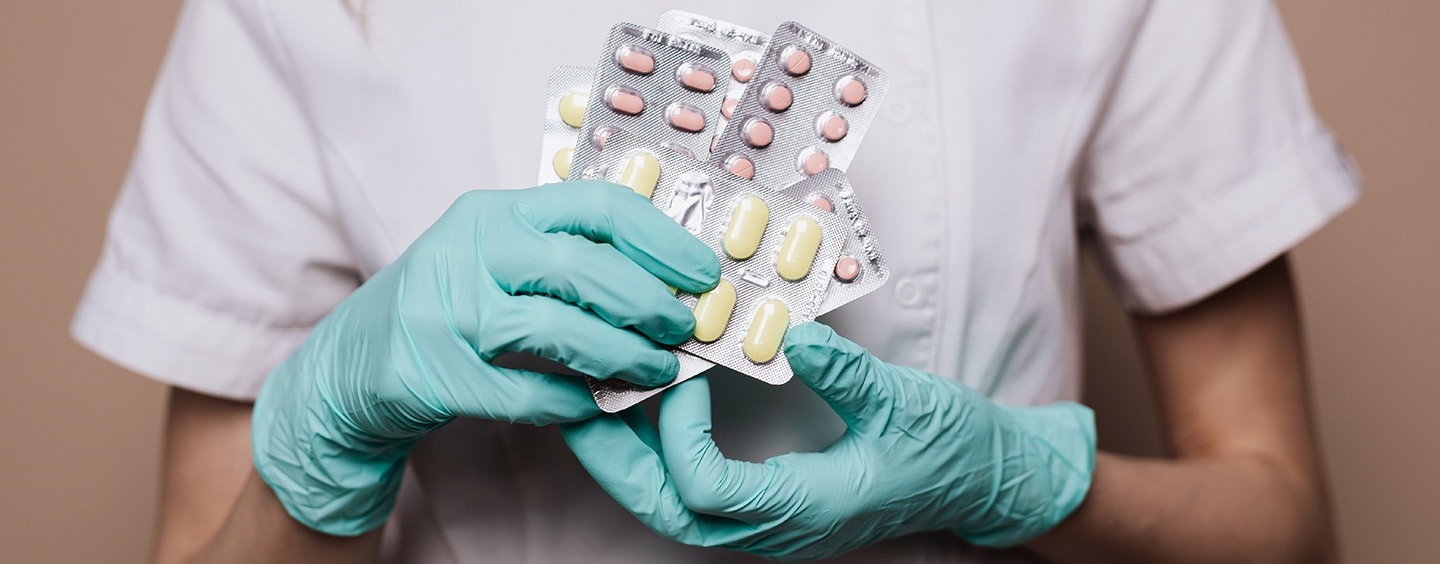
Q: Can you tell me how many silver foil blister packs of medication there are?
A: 6